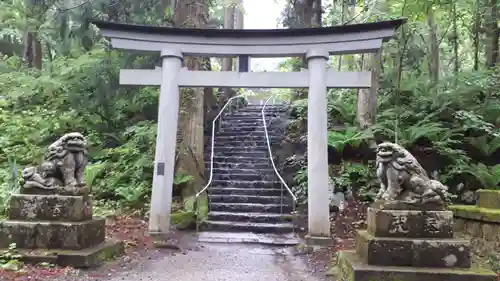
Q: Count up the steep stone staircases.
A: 1